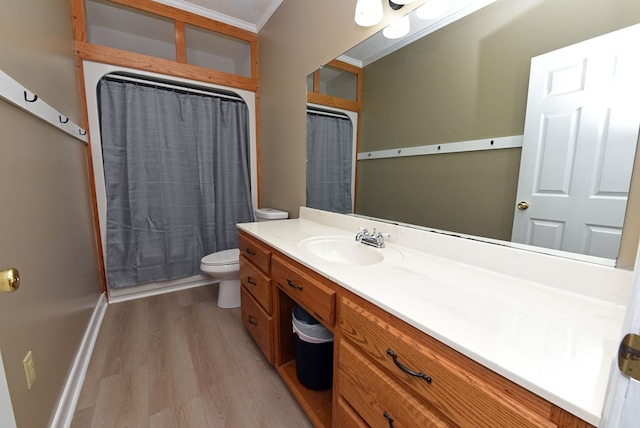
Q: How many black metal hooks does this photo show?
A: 3